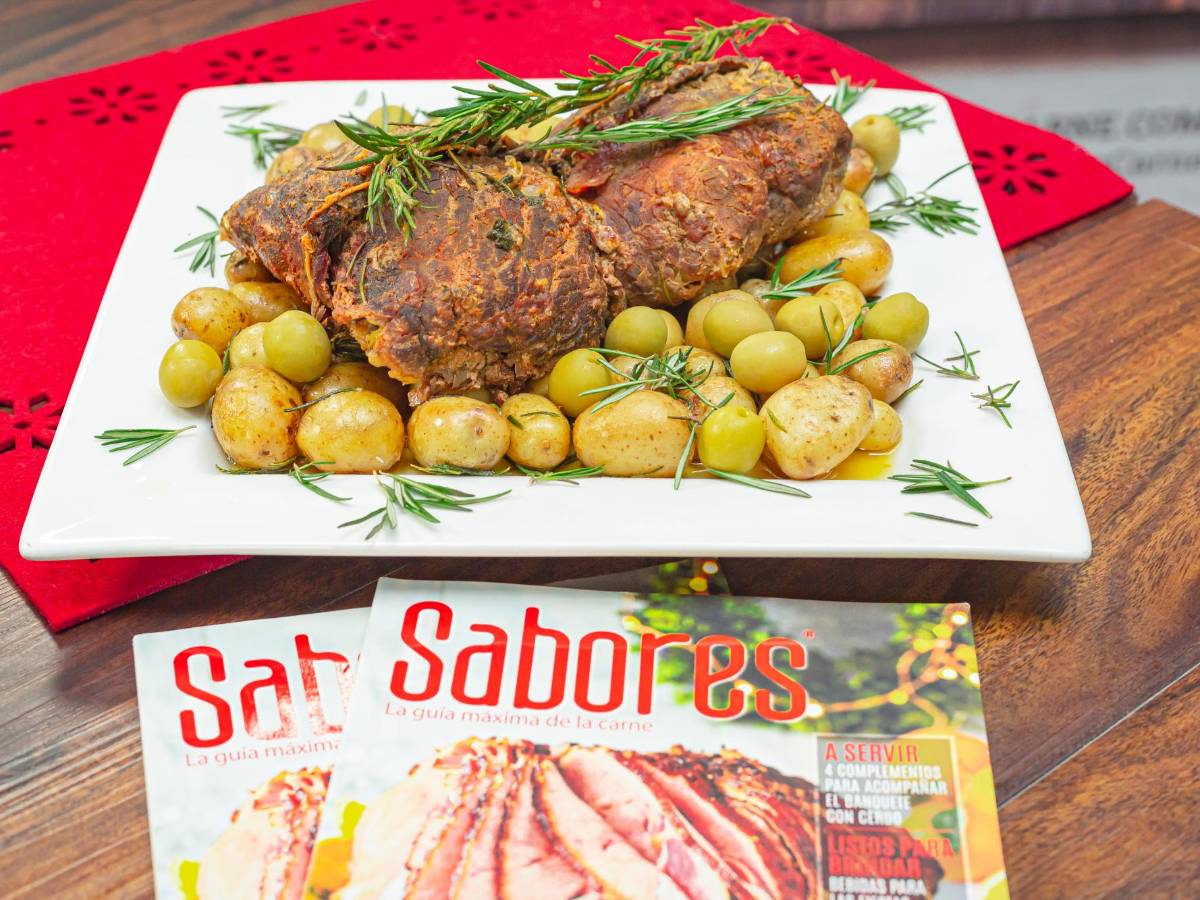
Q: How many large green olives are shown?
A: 10